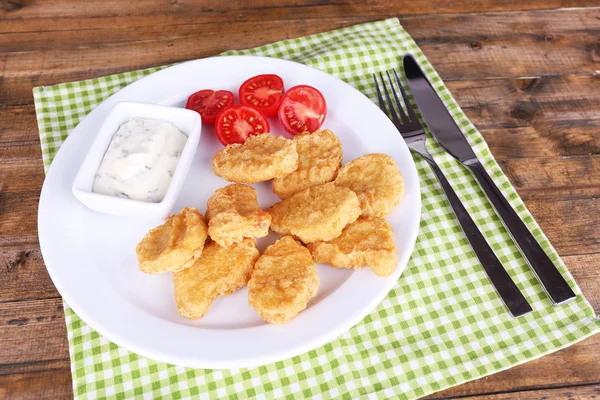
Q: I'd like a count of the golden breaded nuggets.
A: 9